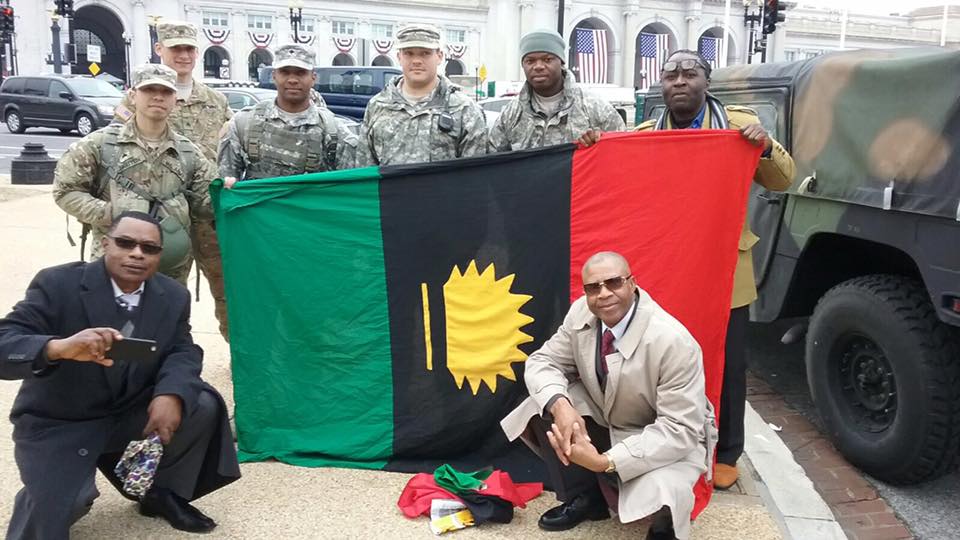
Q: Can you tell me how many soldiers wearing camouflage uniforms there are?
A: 5